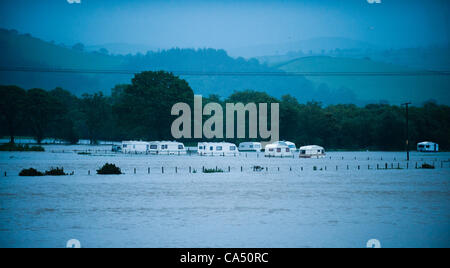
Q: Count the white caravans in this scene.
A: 8